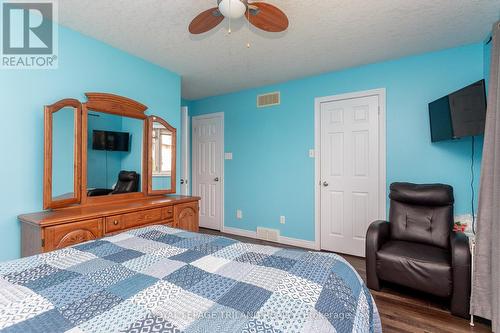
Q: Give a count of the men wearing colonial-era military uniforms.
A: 0